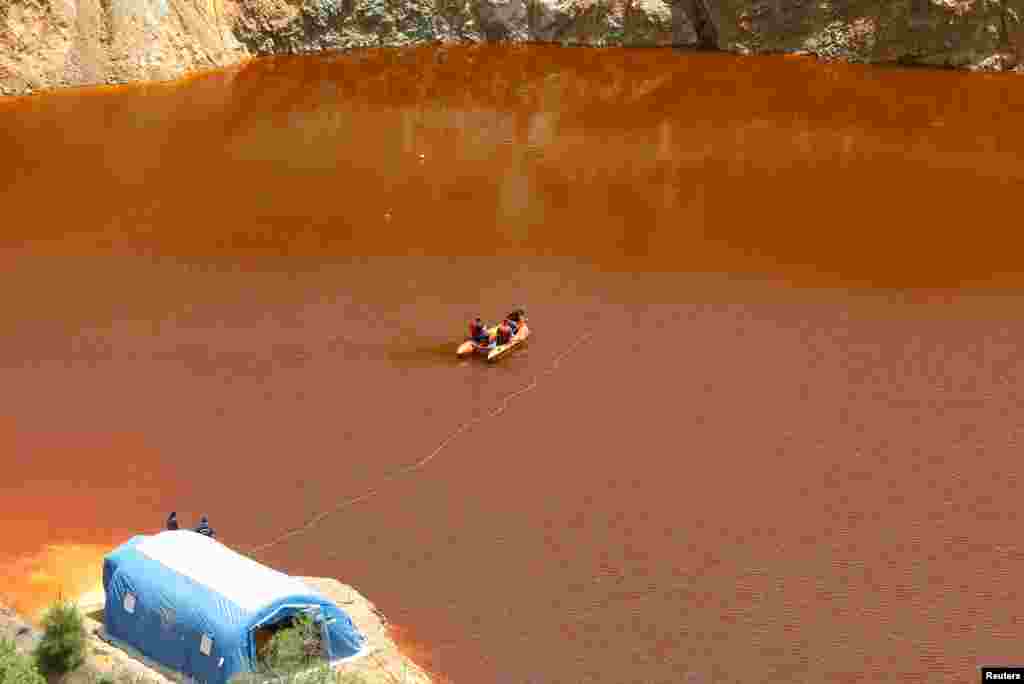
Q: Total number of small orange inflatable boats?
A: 1